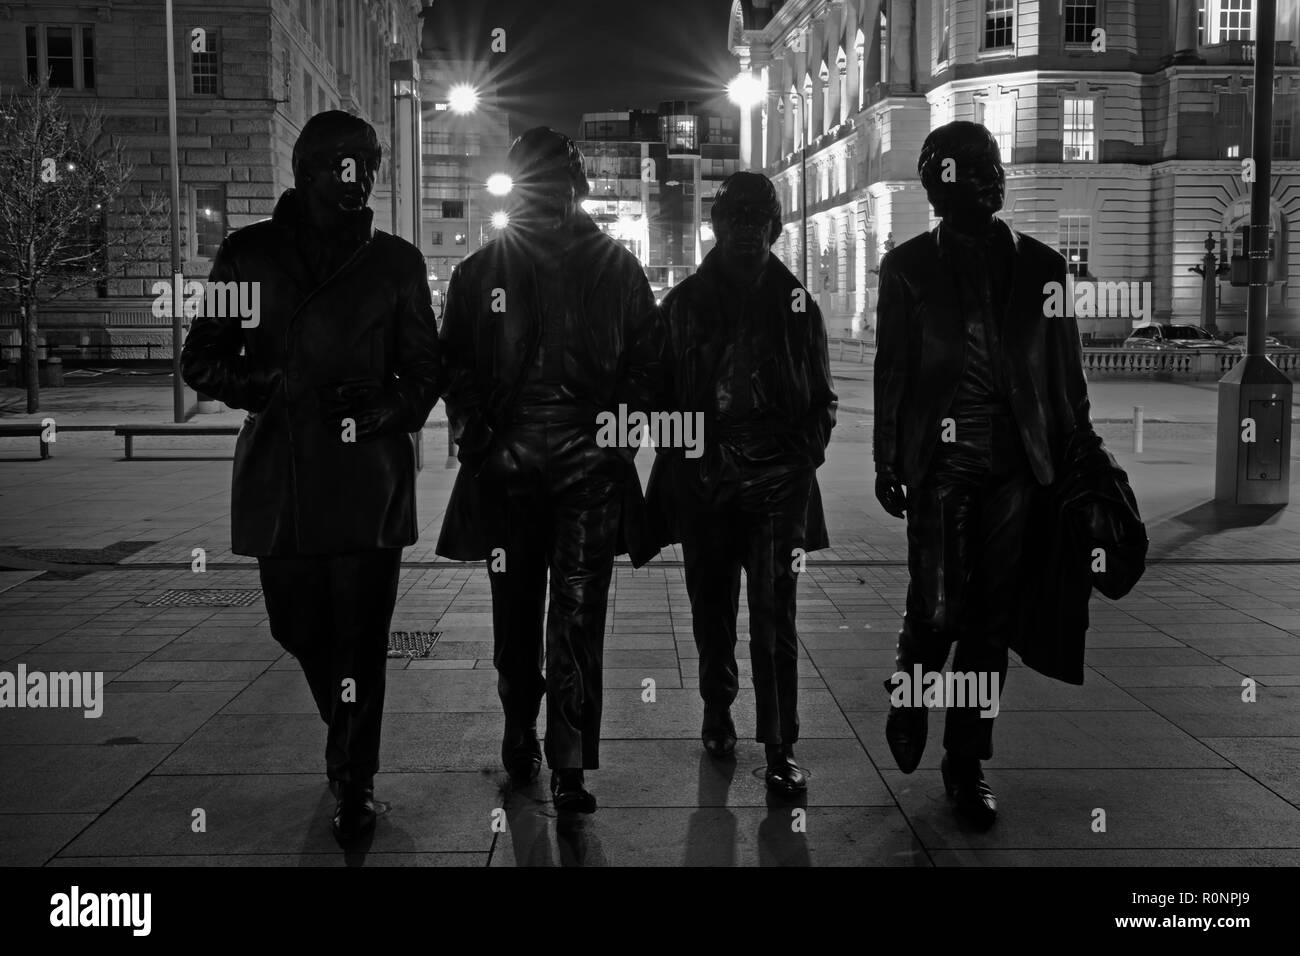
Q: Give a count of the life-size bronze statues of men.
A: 4